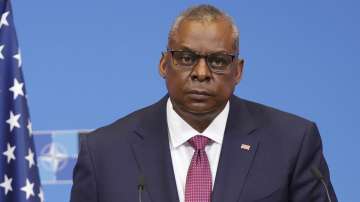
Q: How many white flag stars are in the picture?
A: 11